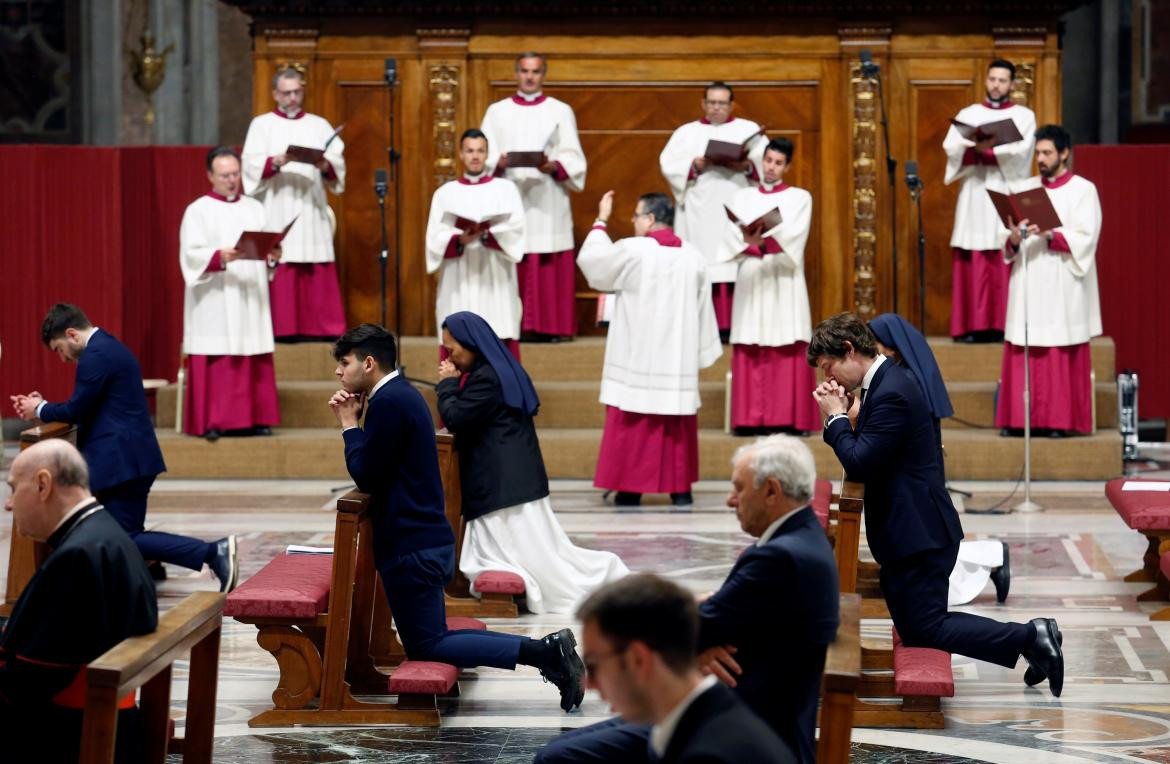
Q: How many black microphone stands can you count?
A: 4